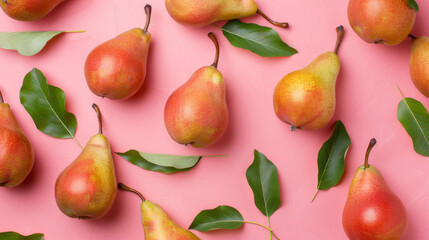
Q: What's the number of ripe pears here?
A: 11